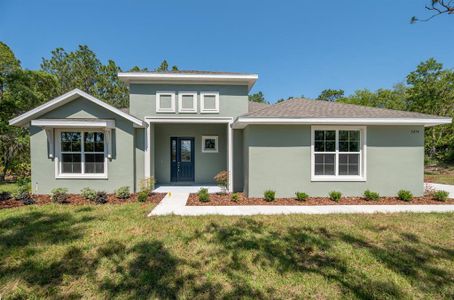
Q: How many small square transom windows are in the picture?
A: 3